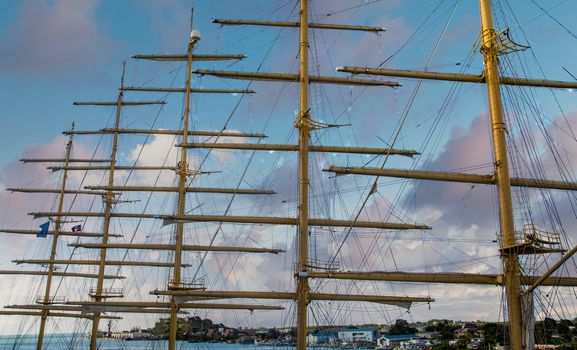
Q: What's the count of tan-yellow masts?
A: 5